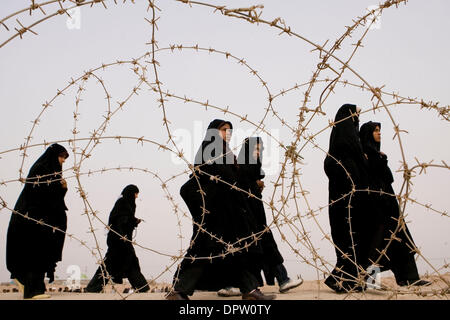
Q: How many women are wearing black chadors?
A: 6